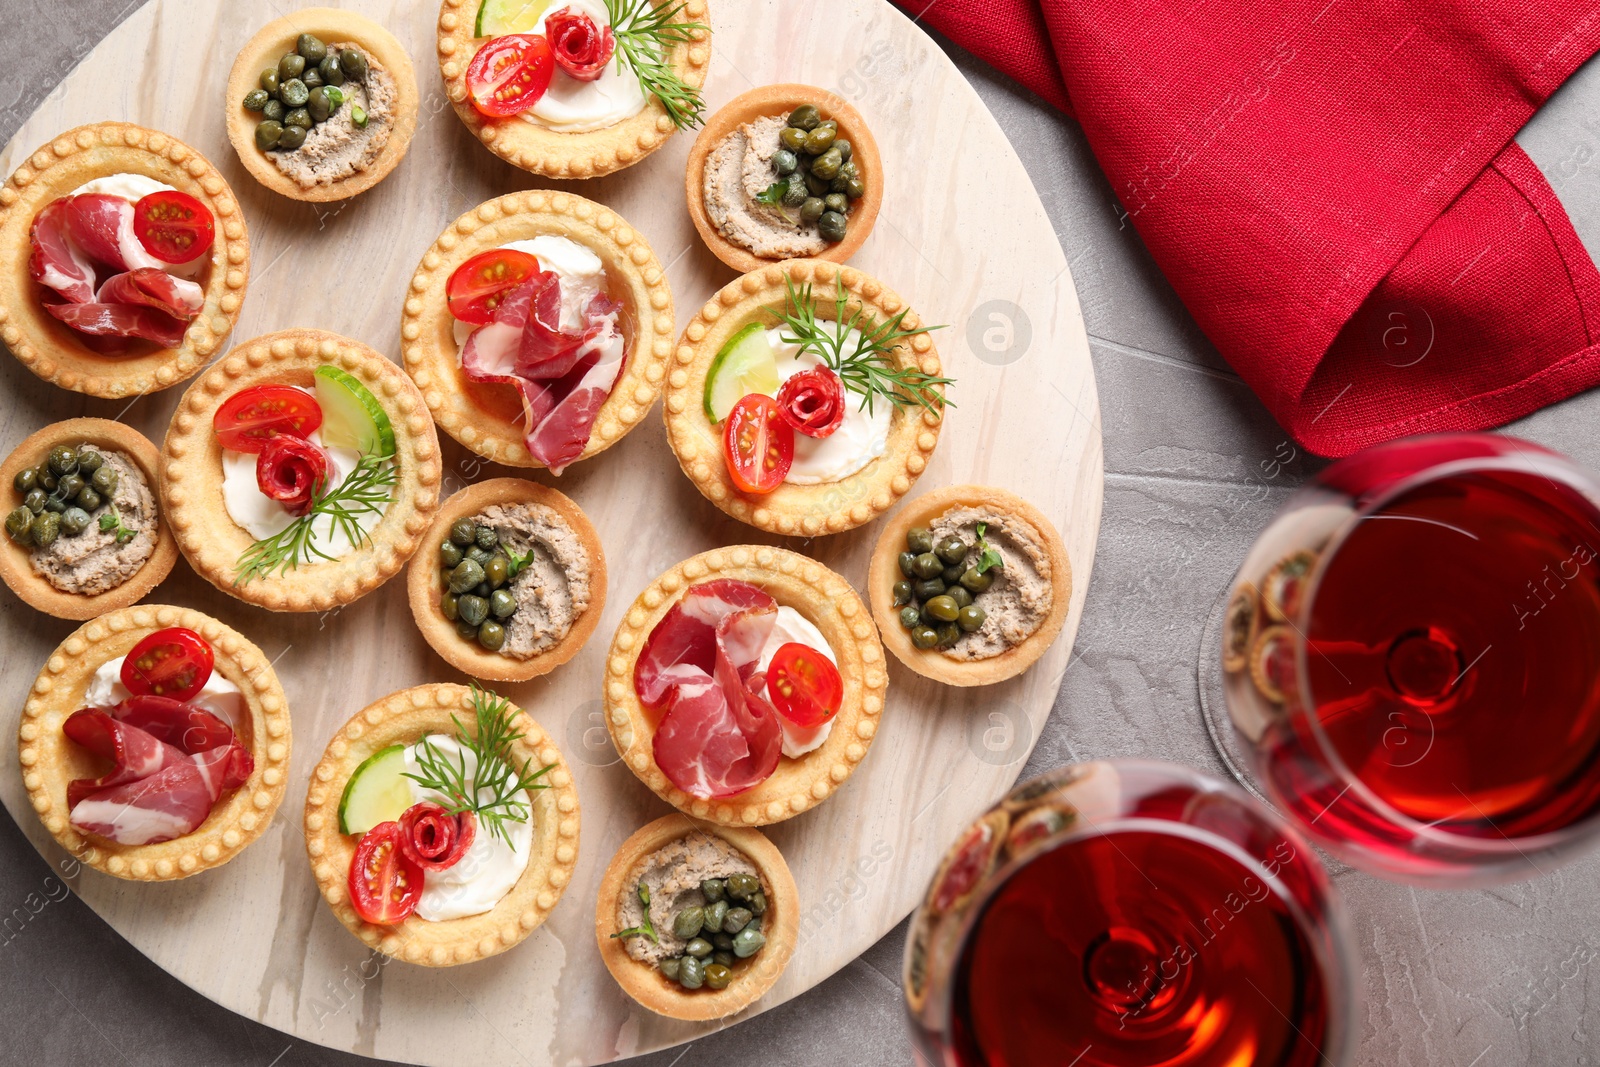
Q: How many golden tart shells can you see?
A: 14